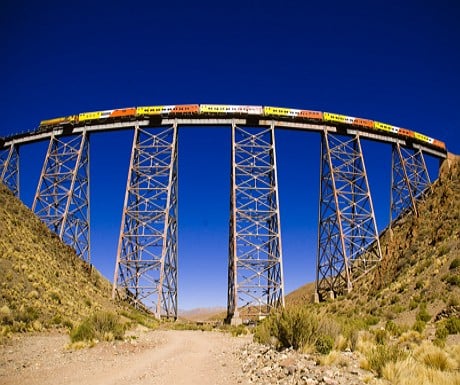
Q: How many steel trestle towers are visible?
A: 6